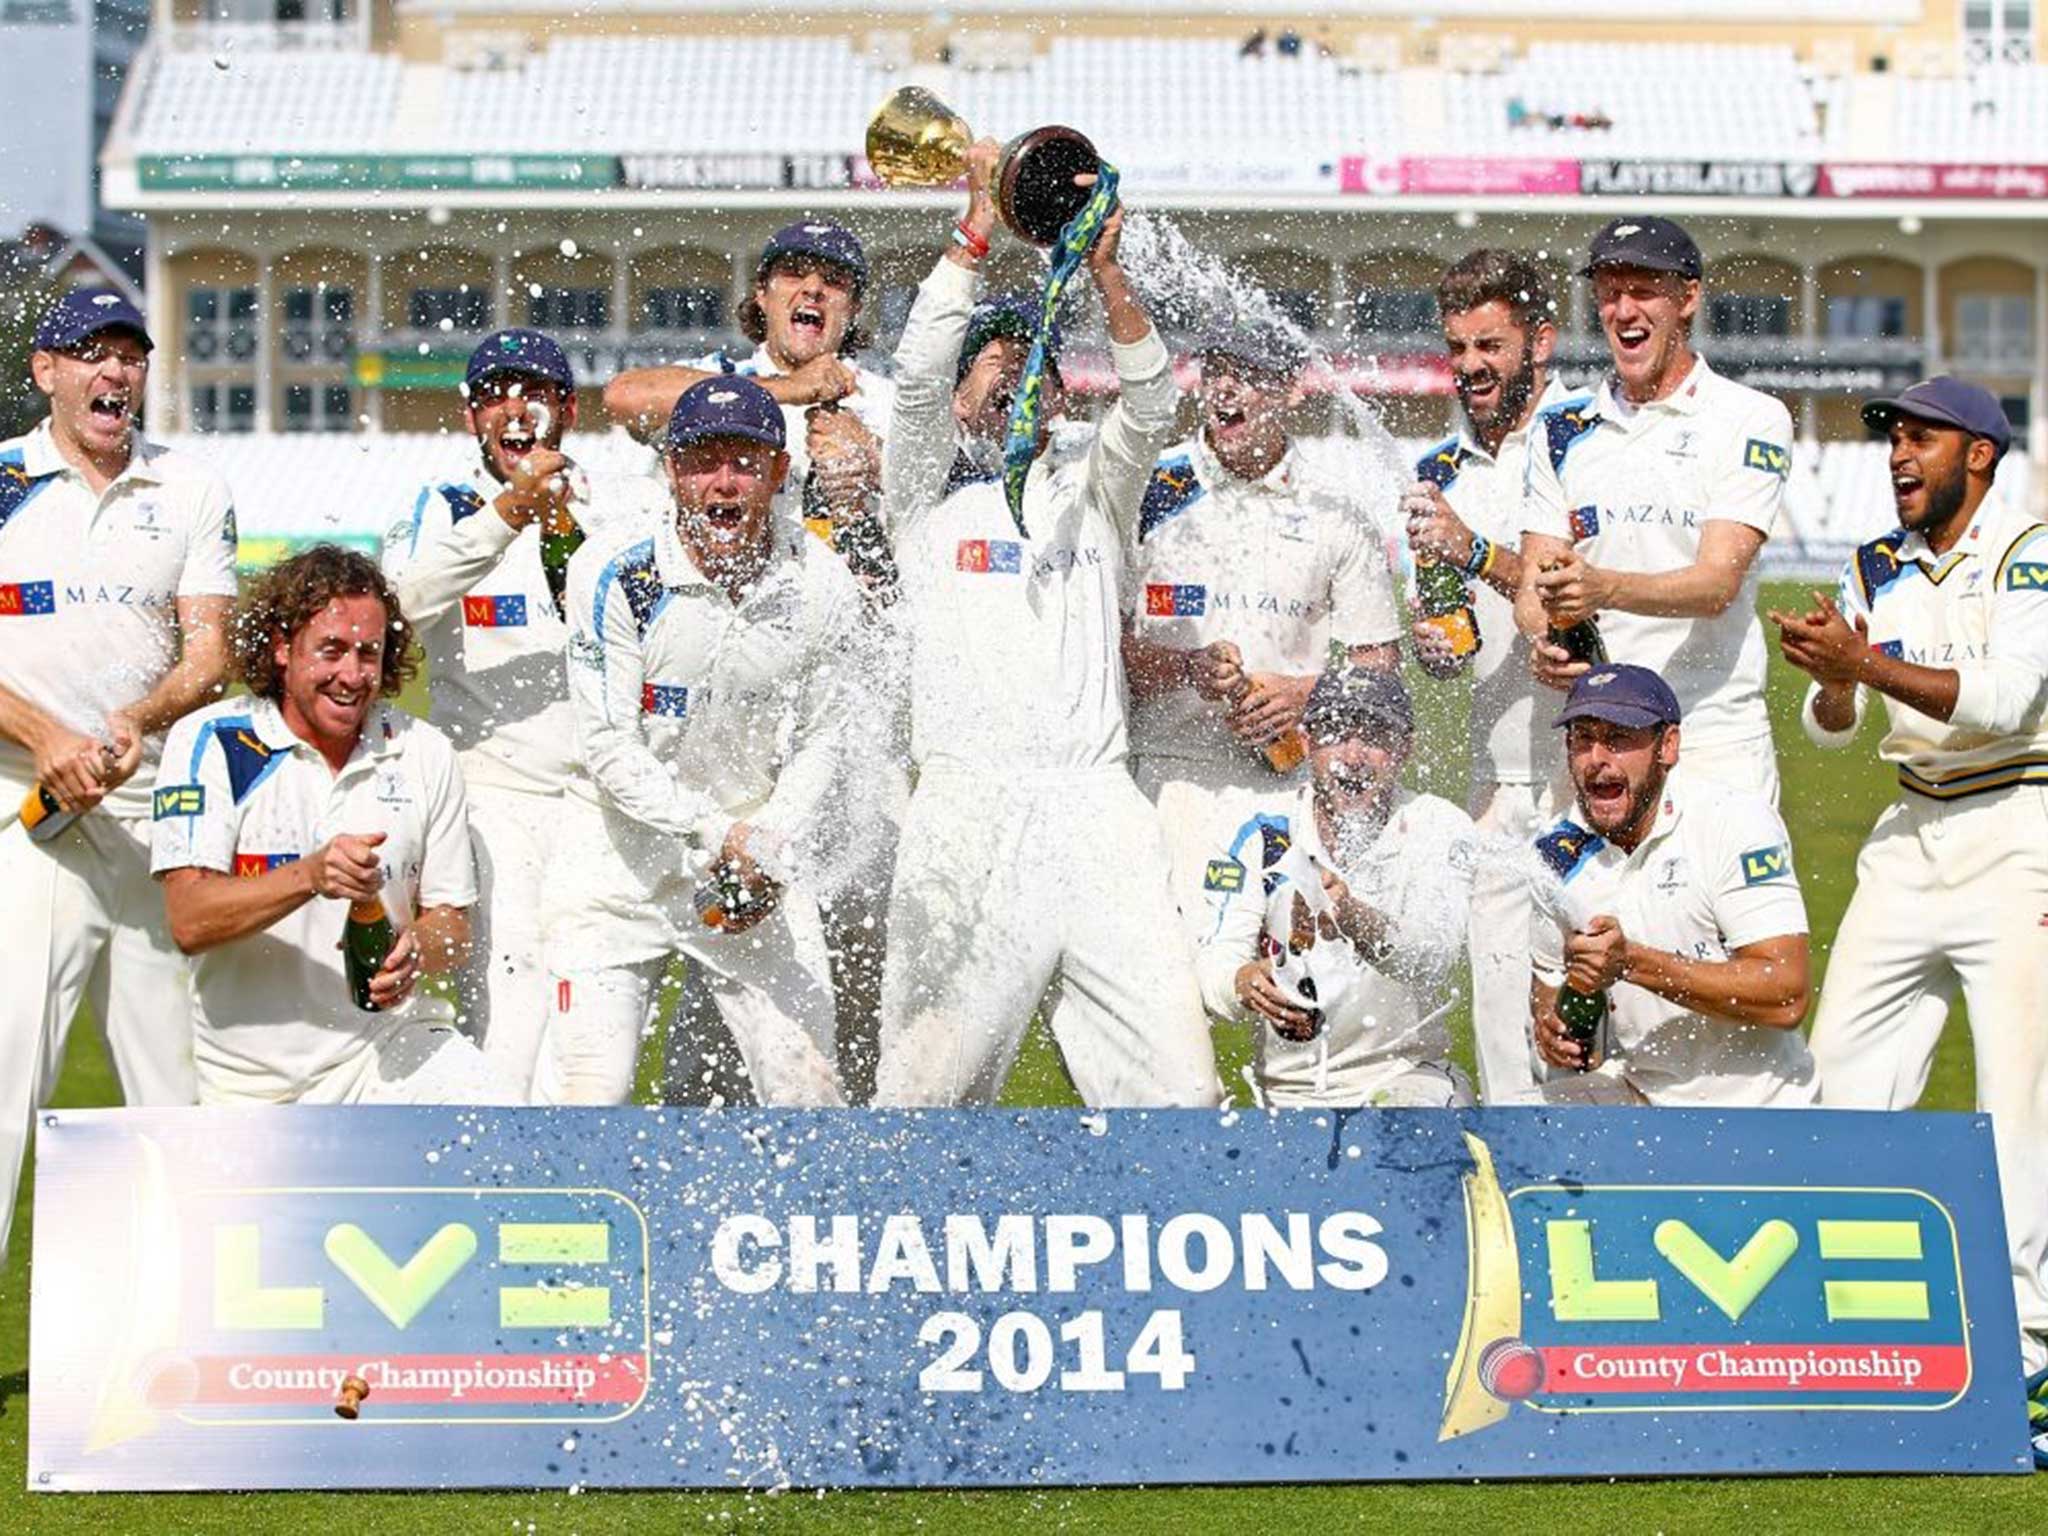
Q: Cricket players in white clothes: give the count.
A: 12